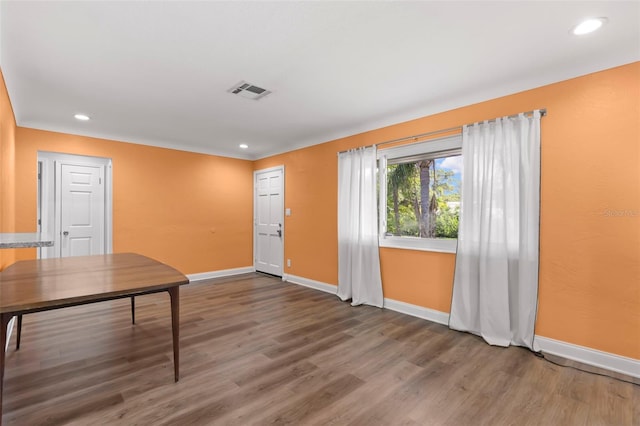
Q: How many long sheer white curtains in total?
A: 2